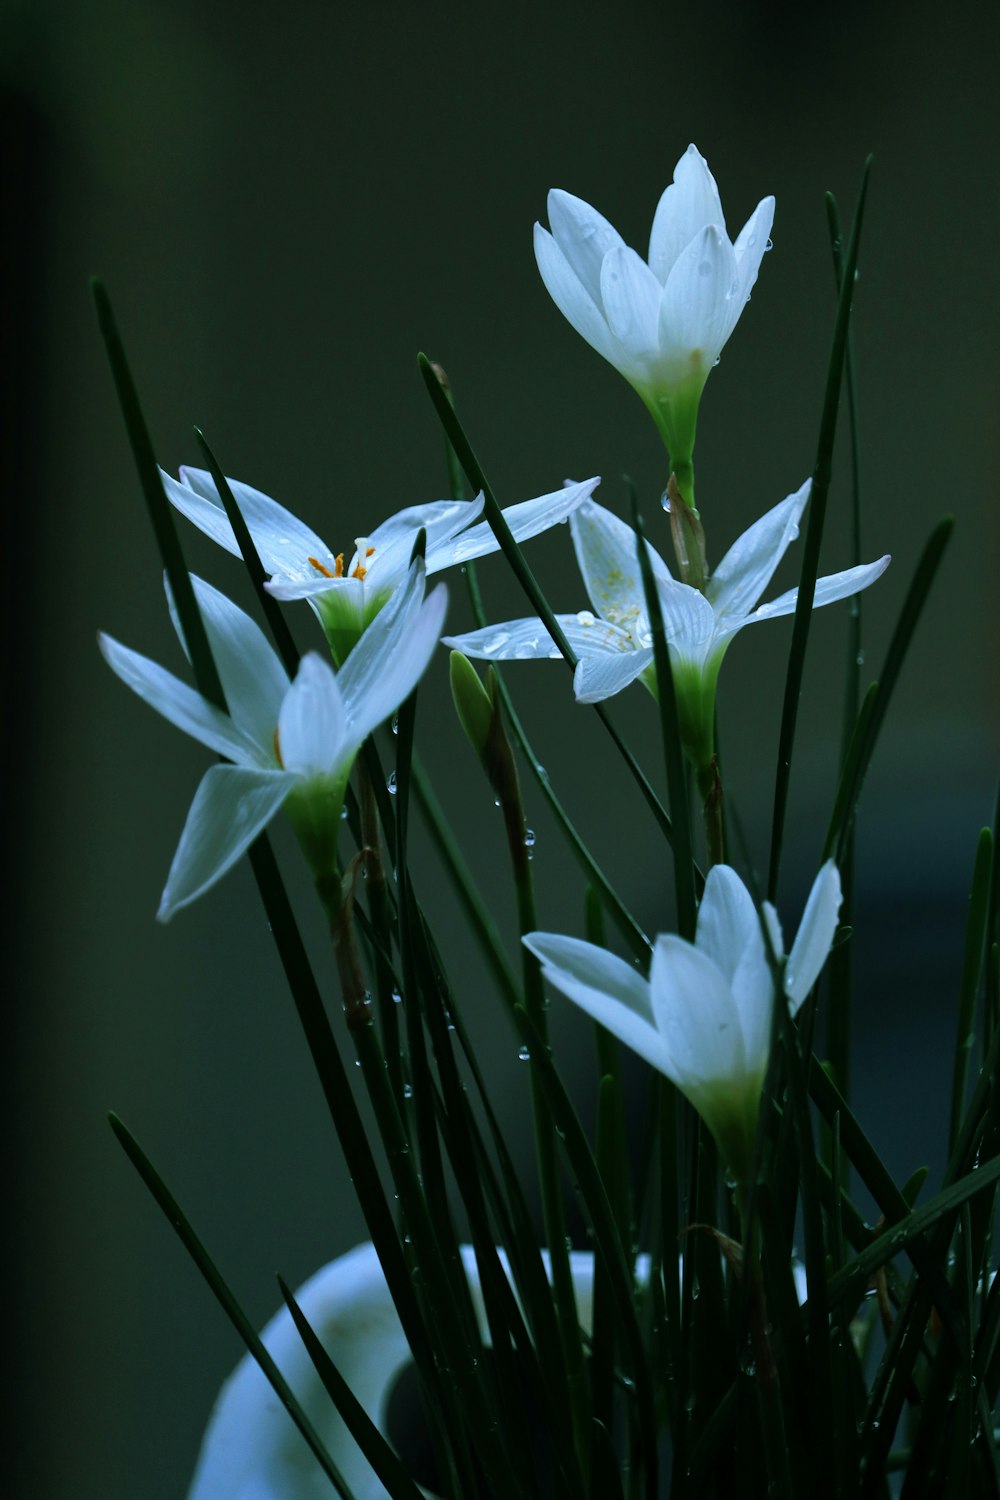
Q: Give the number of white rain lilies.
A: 5